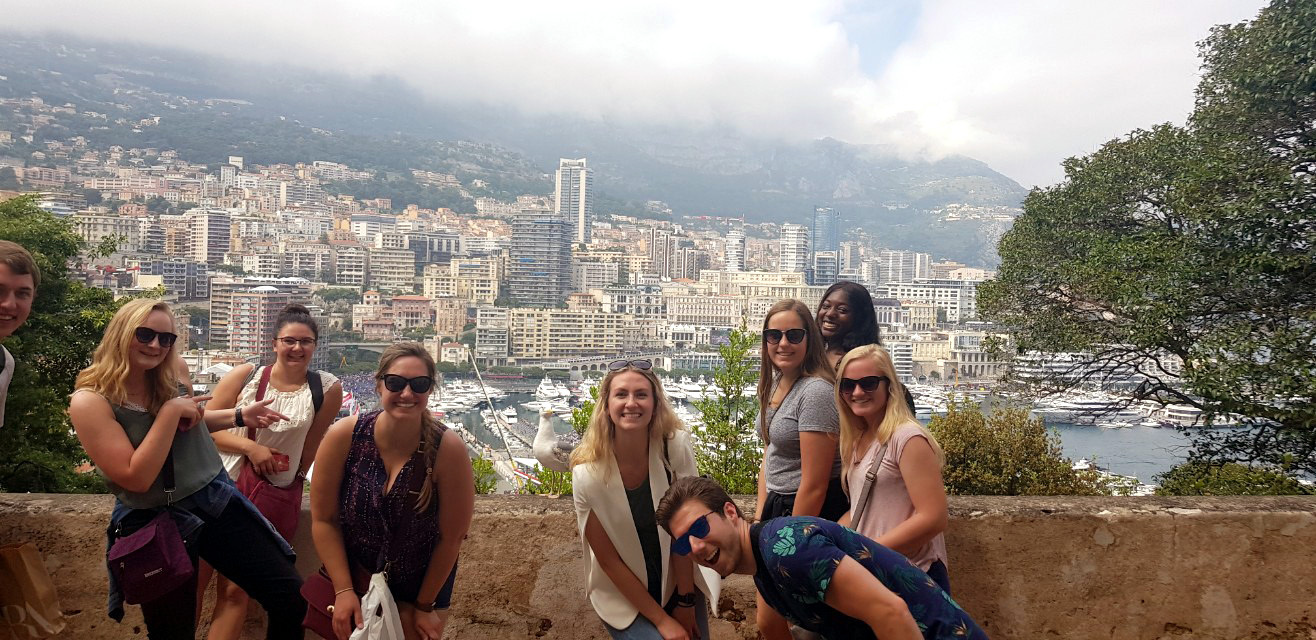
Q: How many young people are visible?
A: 9